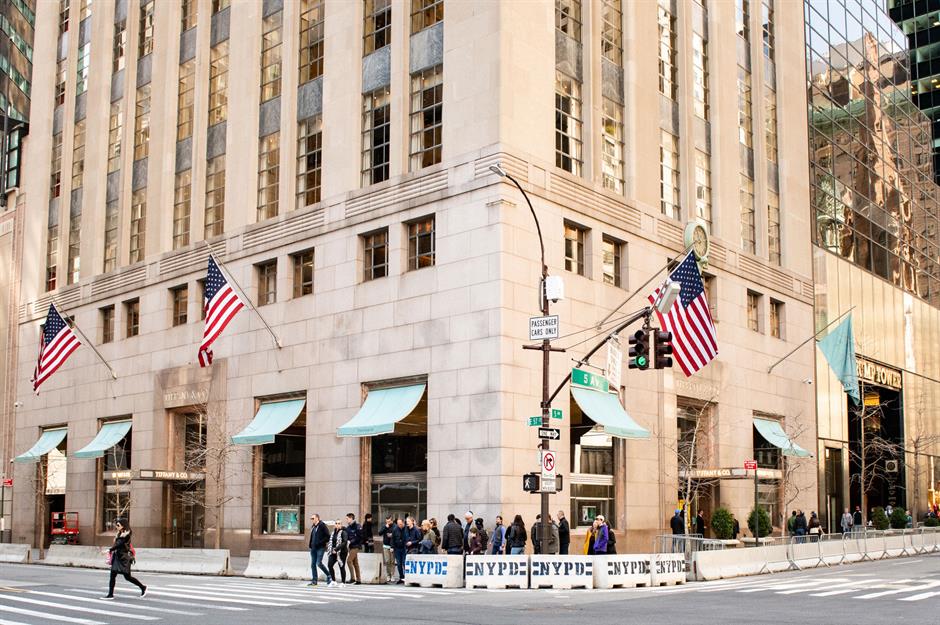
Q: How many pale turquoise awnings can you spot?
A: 6